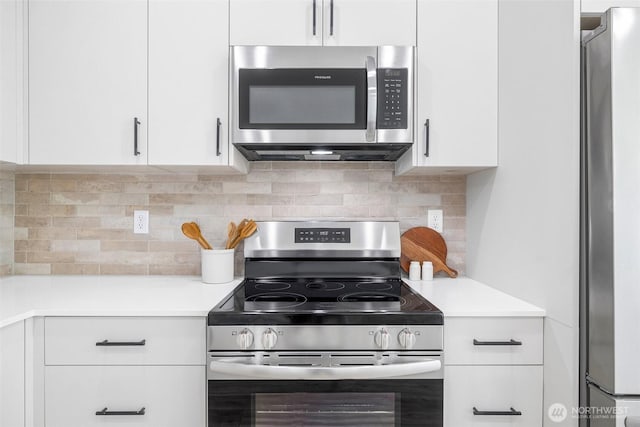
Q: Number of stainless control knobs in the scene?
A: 4